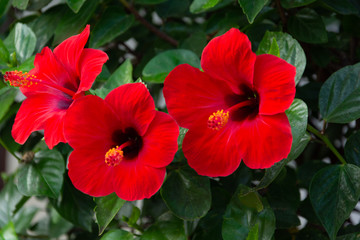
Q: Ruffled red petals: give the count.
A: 15